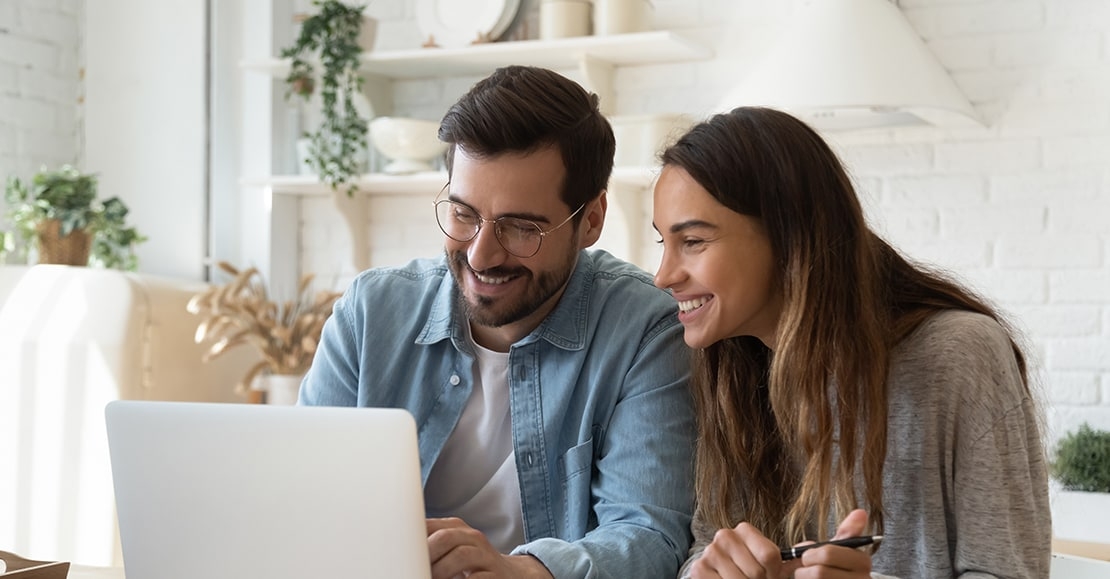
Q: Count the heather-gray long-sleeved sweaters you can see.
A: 1